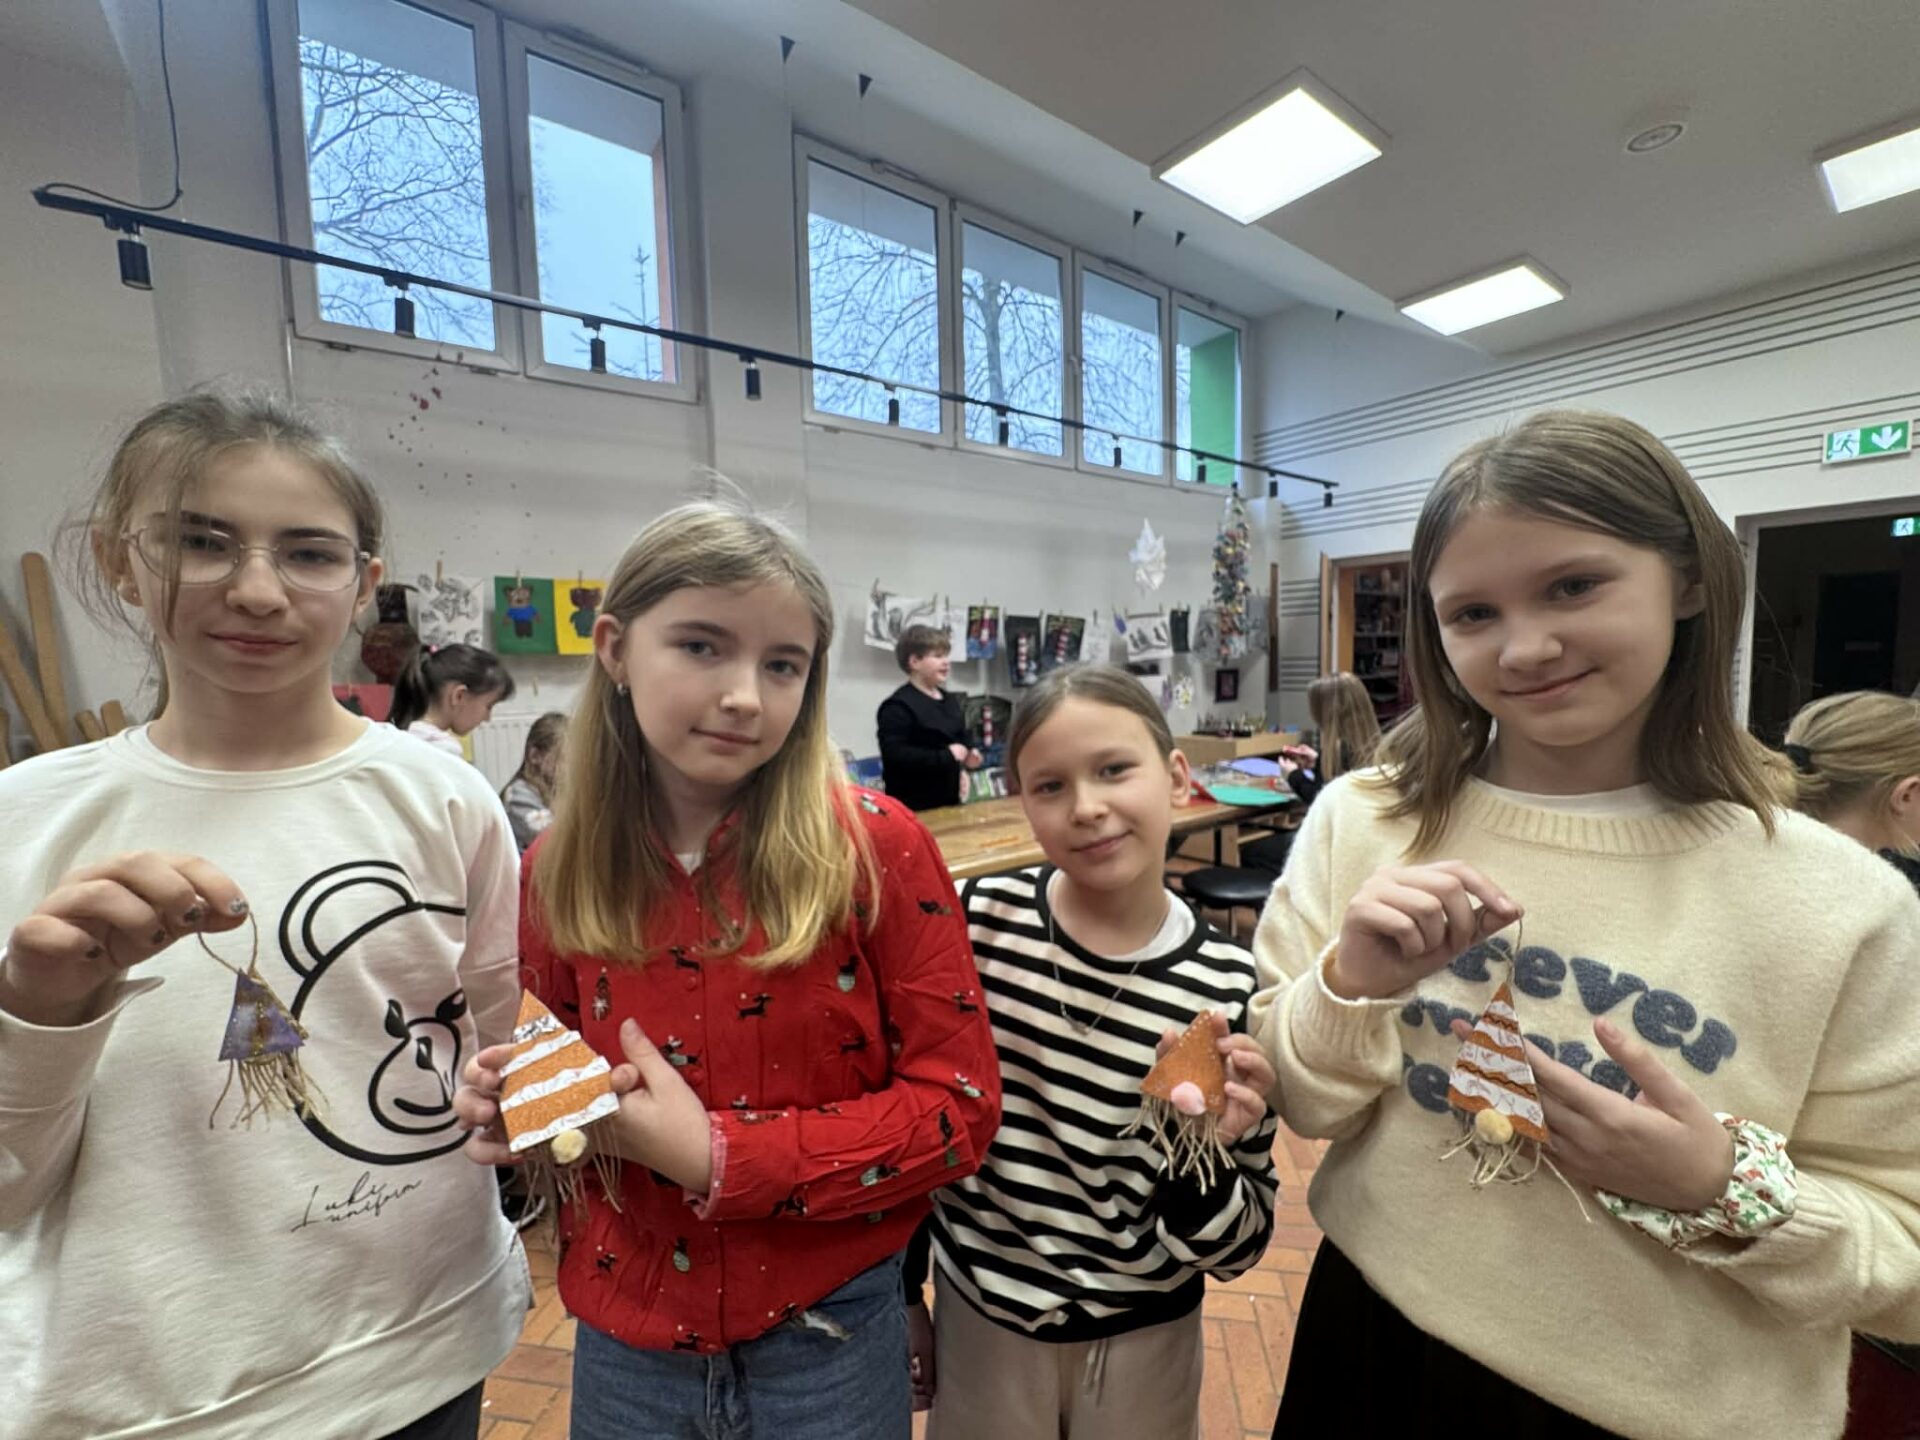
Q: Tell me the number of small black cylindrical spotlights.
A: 10